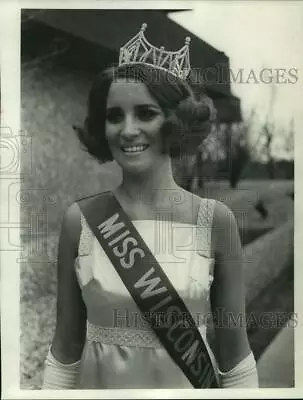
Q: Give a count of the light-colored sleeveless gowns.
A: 1